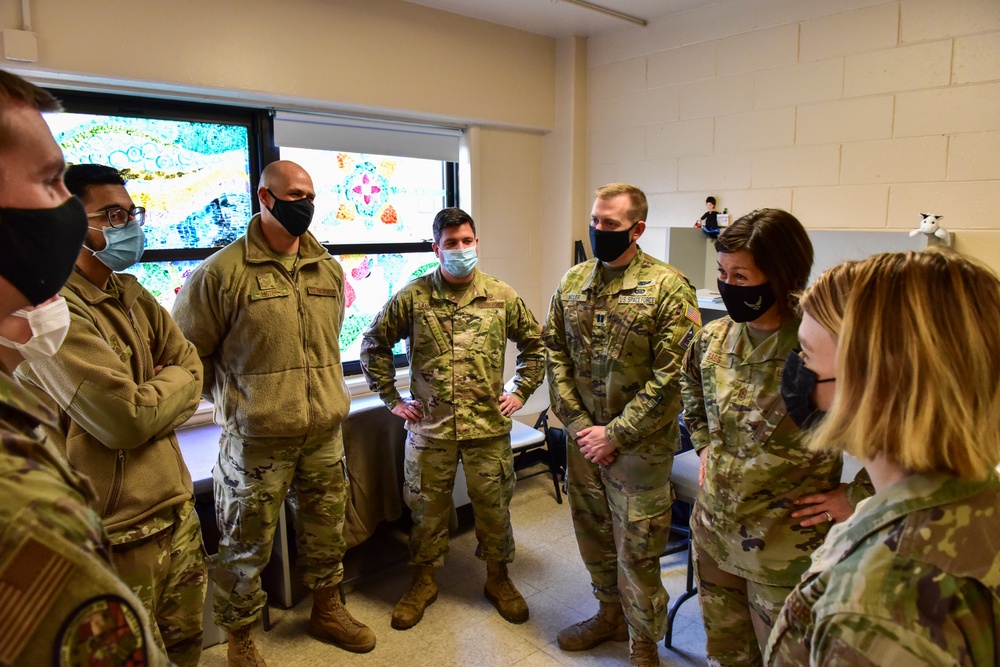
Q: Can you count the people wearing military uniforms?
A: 8